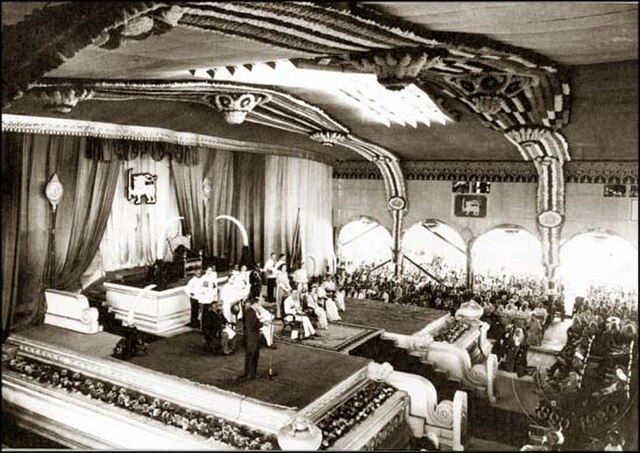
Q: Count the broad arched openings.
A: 4